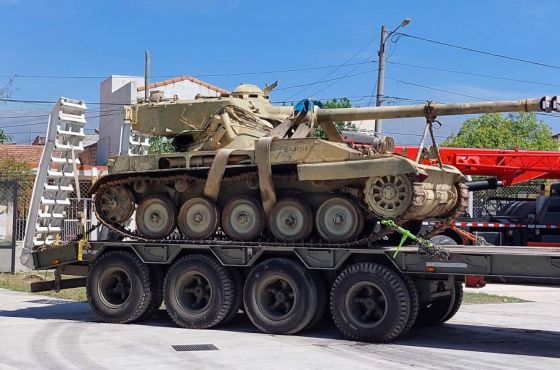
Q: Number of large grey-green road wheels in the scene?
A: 5